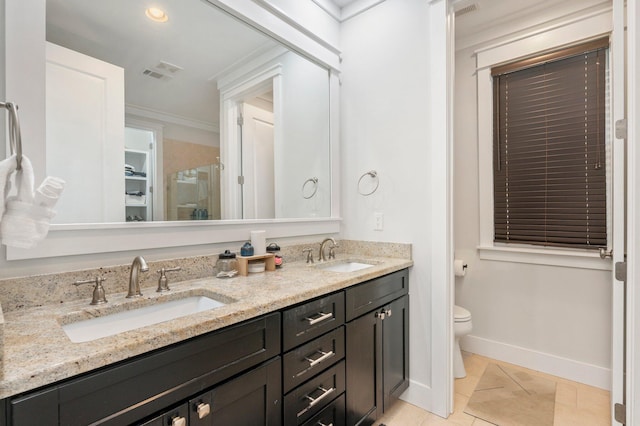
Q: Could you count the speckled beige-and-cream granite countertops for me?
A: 1